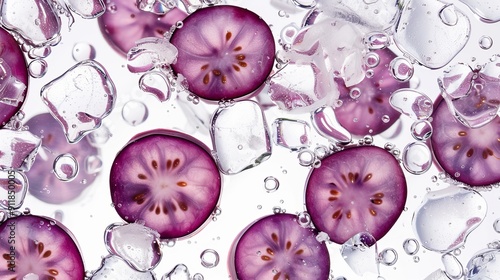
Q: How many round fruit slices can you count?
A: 10